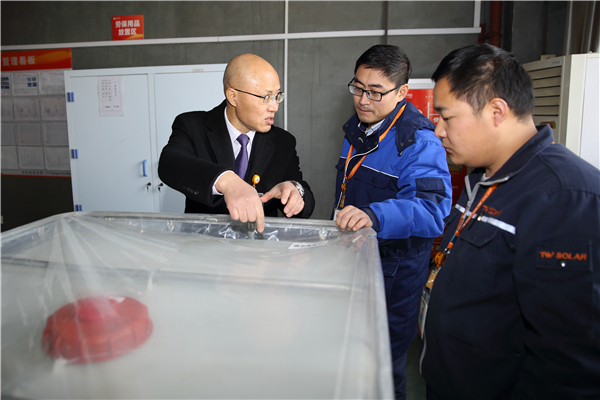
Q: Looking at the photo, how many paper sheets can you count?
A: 13